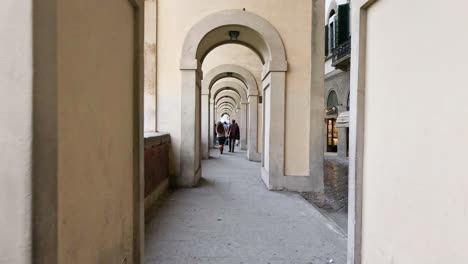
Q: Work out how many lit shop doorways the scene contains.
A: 1